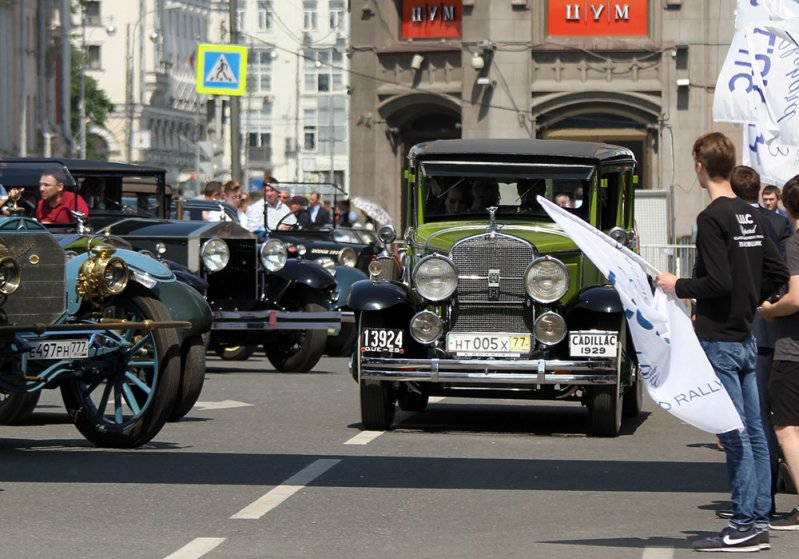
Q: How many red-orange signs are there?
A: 2